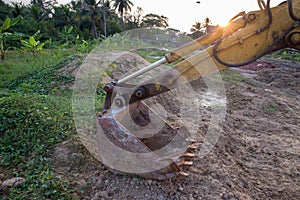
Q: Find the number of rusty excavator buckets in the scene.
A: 1